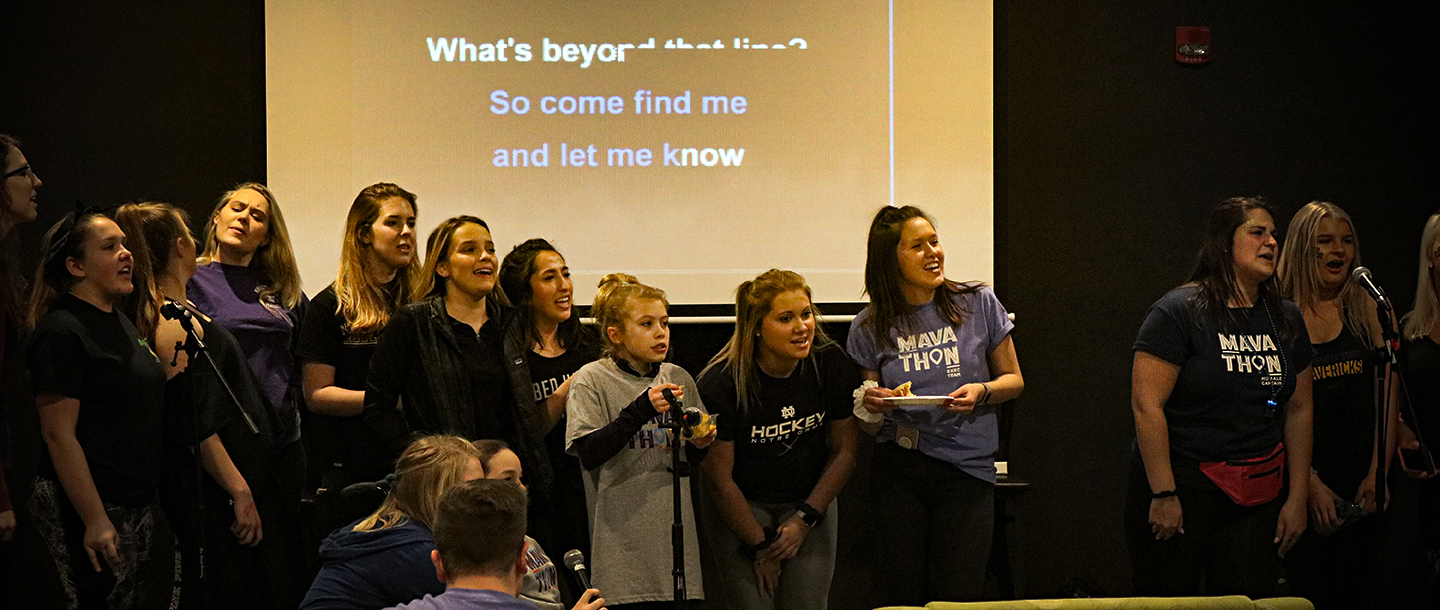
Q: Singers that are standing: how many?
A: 13